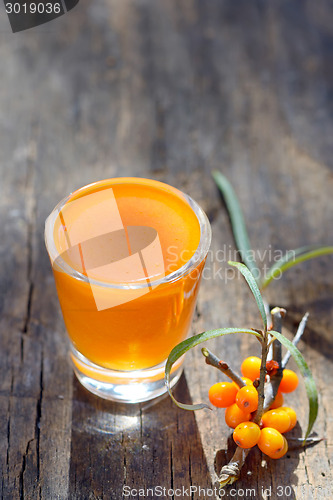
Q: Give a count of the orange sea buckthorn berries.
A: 12